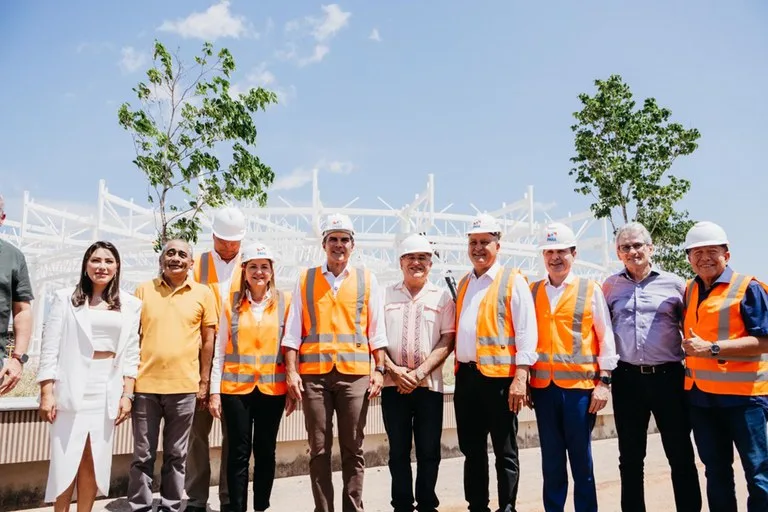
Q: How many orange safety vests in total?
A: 6